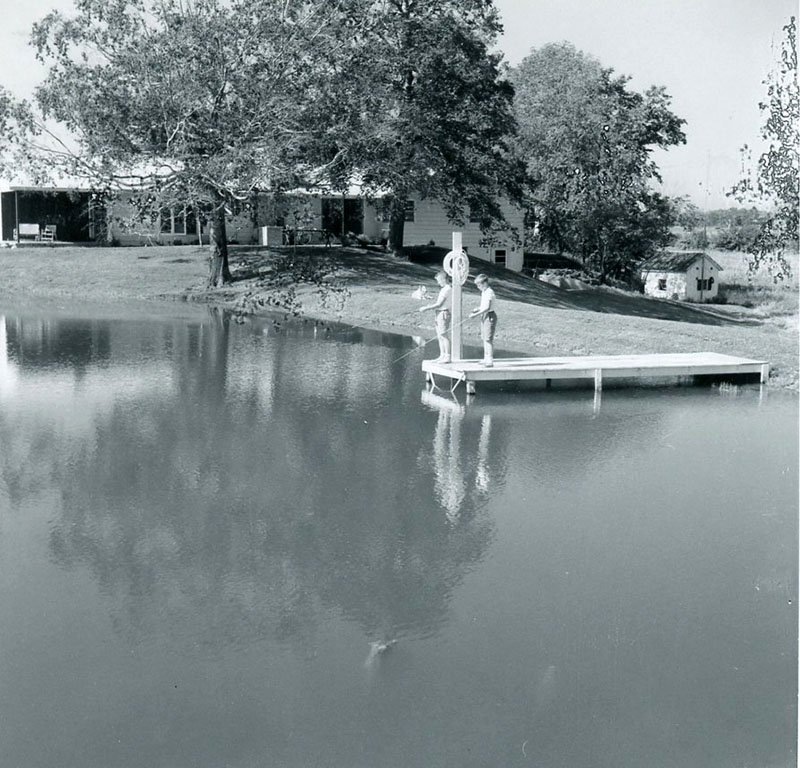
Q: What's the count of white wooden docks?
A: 1